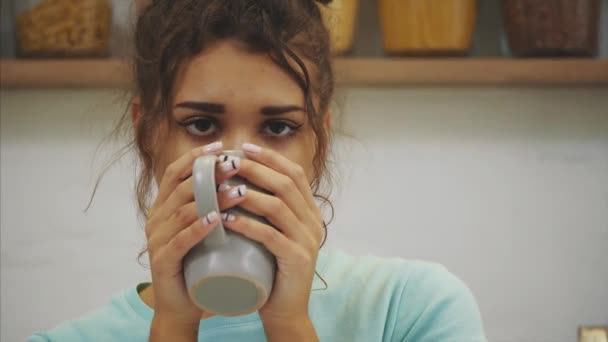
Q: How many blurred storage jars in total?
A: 4